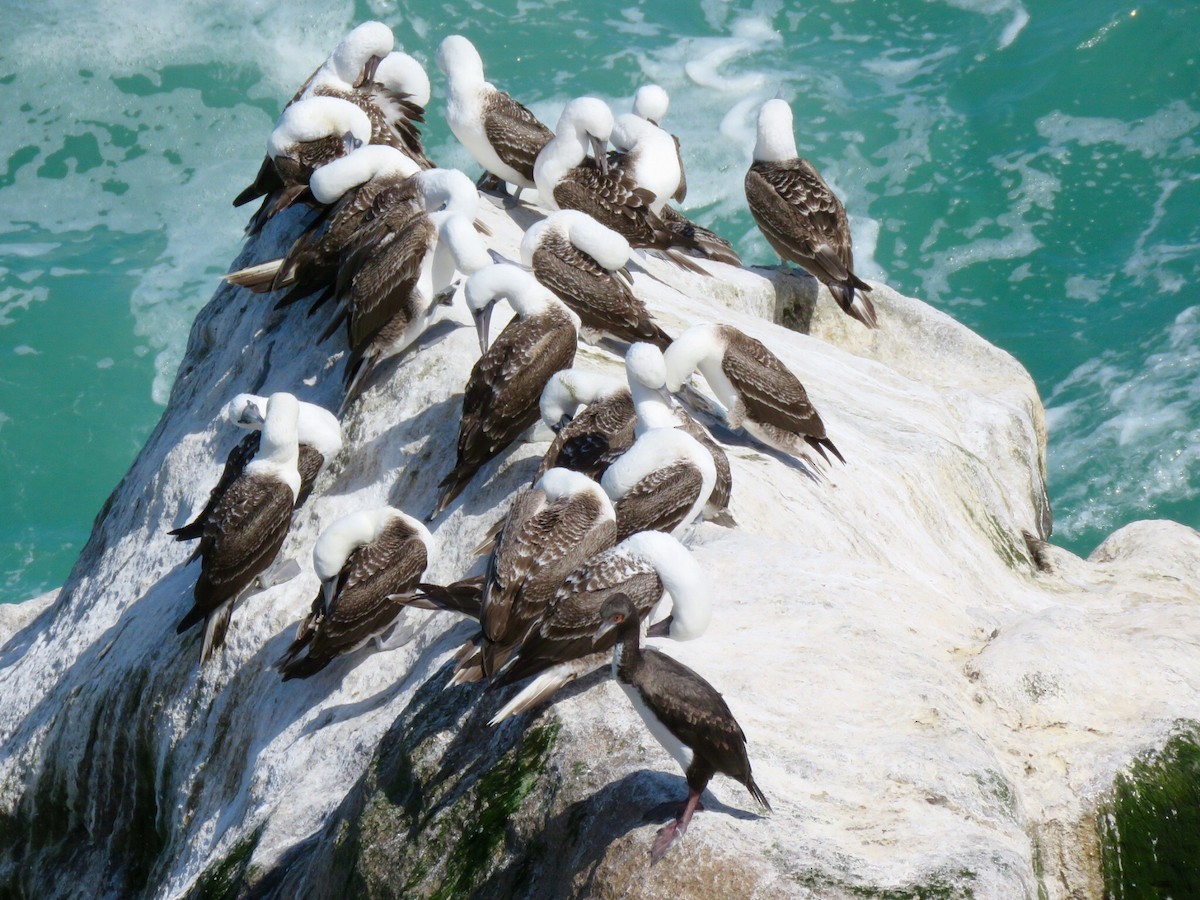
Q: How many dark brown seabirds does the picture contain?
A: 1